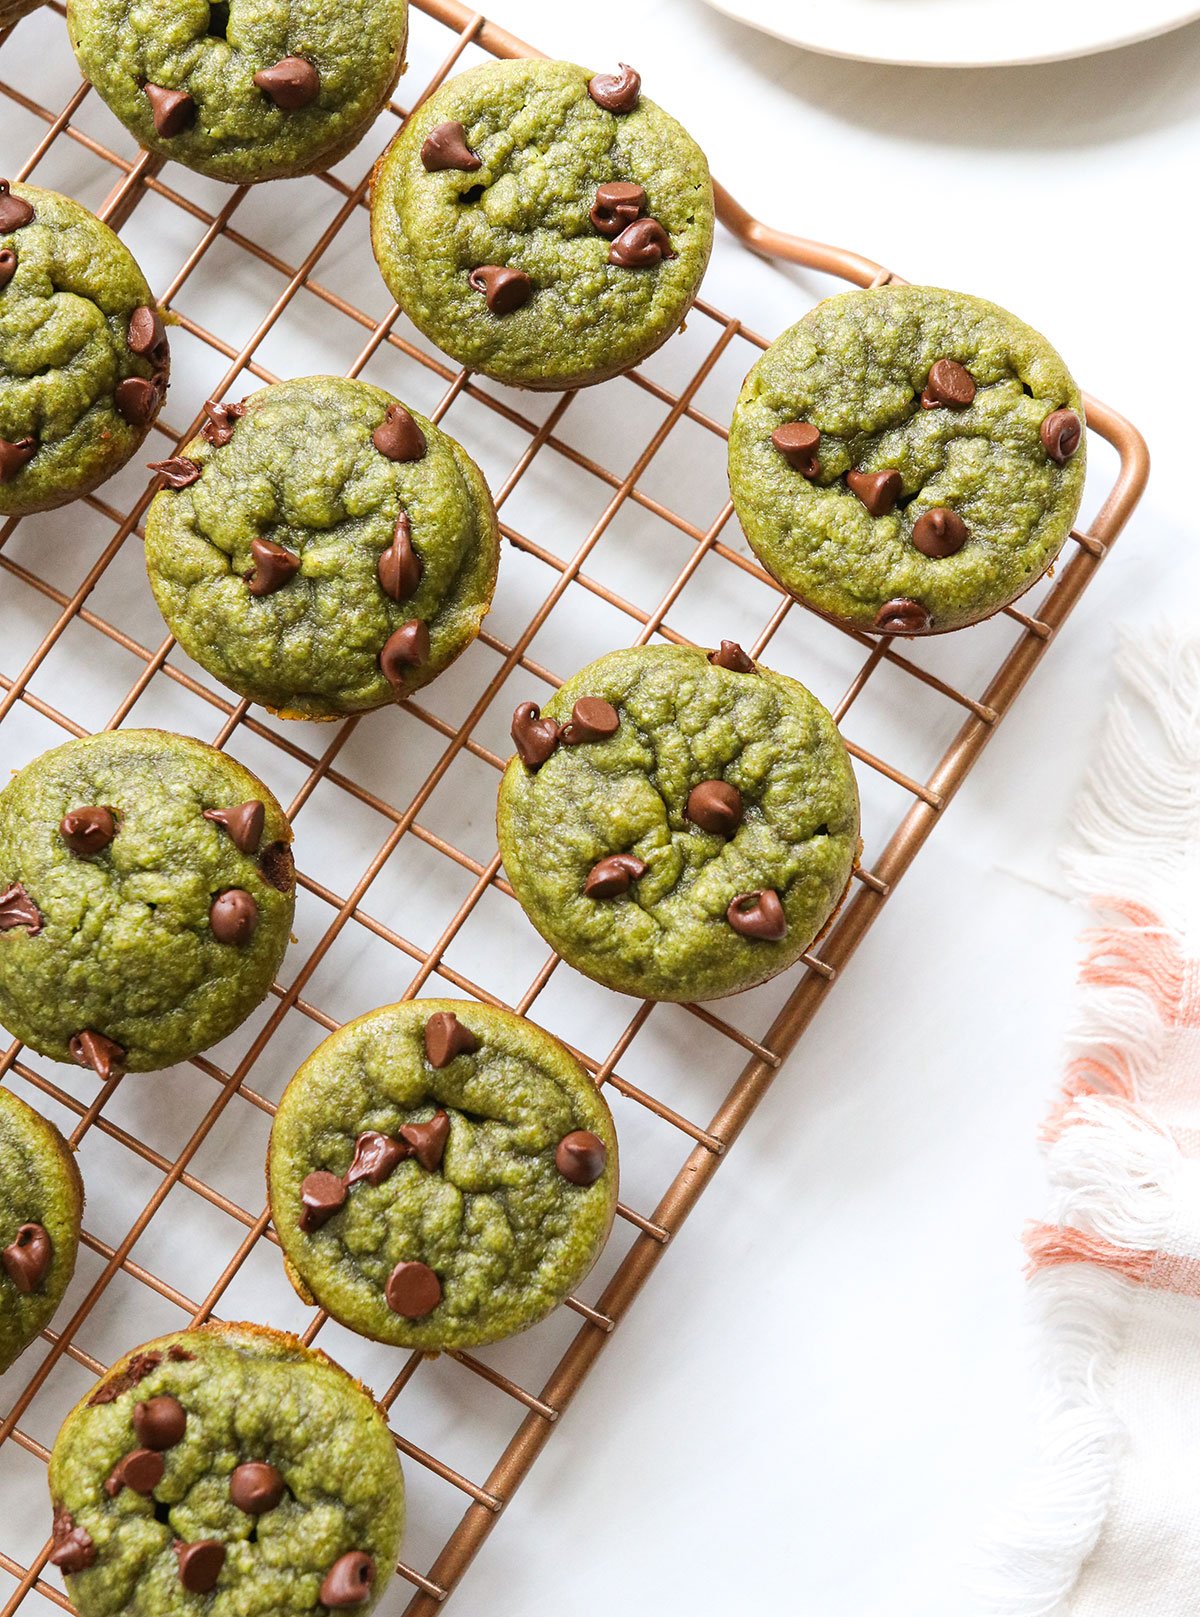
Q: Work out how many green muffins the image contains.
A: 10